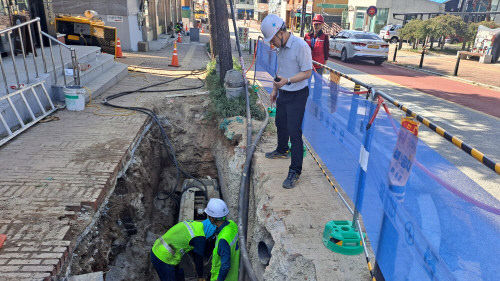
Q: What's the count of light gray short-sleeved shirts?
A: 1